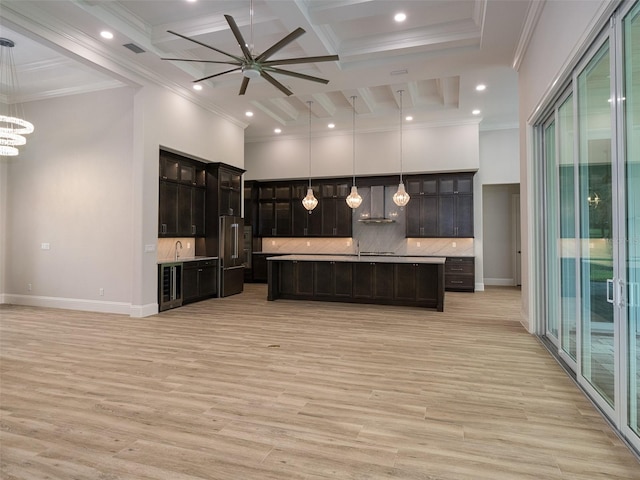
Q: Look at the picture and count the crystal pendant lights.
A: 3